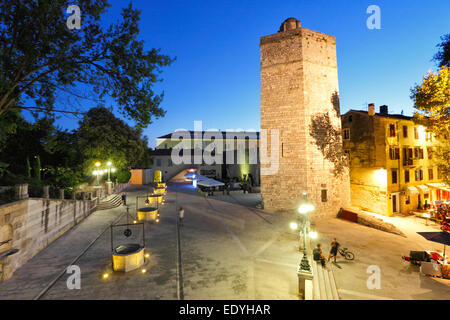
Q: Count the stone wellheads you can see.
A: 5